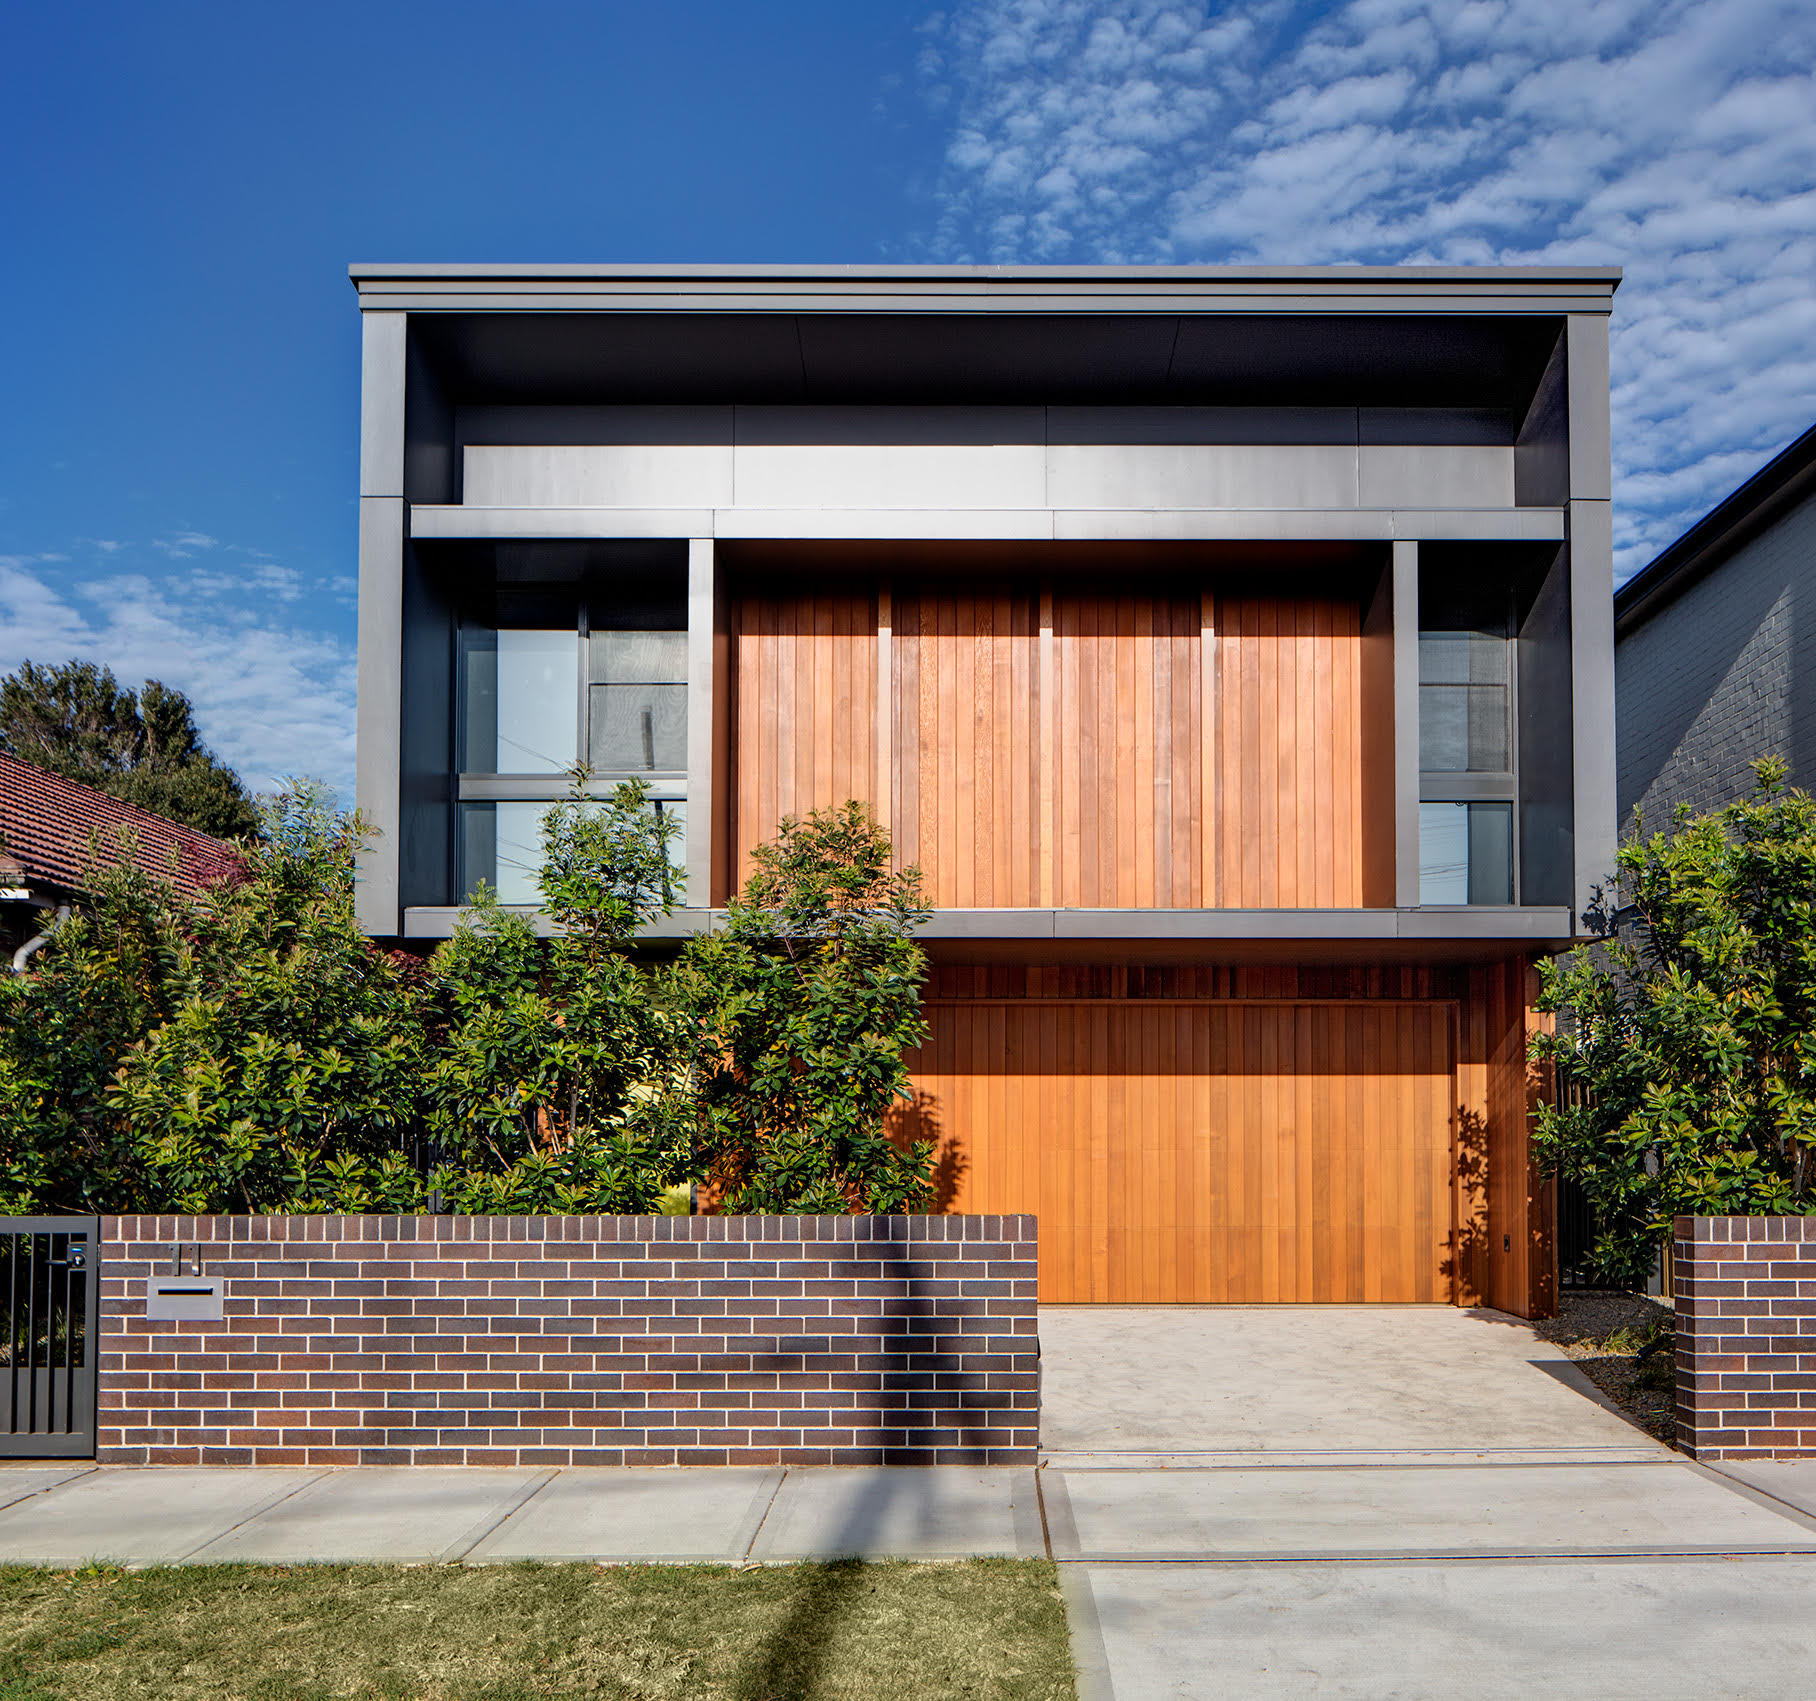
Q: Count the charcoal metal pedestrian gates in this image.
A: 1